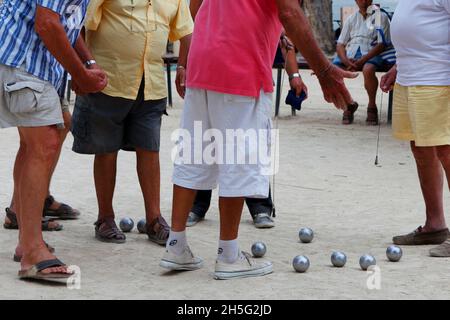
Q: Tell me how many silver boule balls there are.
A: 8